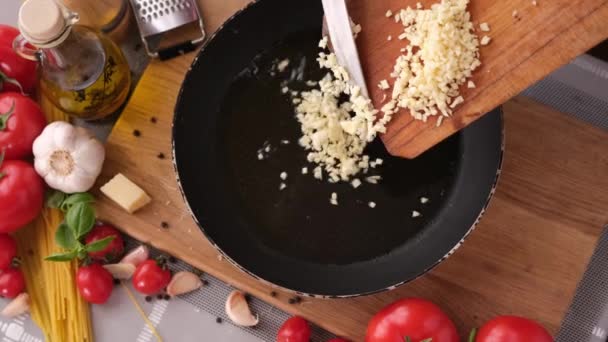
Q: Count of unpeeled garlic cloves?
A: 5